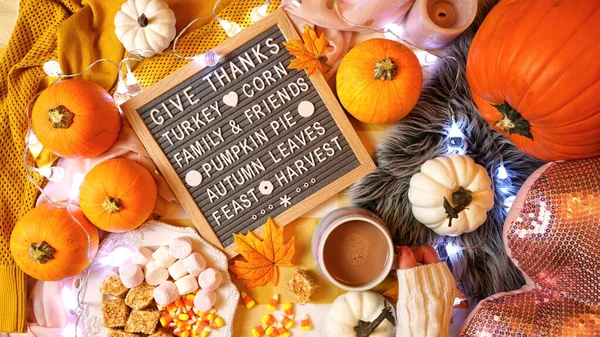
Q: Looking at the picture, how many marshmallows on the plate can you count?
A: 11